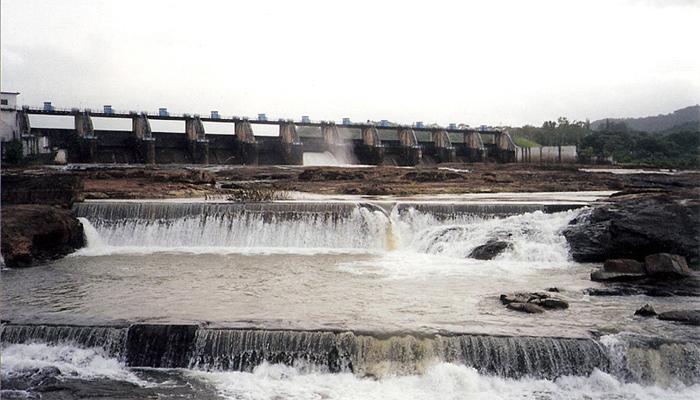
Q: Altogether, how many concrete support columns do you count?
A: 12